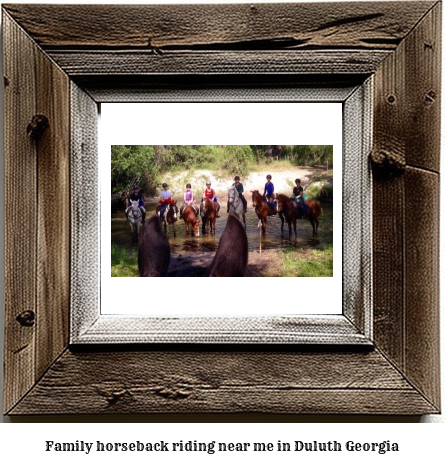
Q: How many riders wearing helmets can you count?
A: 7